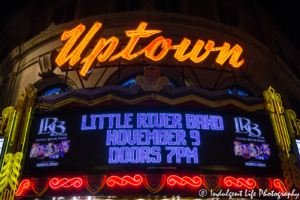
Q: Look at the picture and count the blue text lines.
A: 3